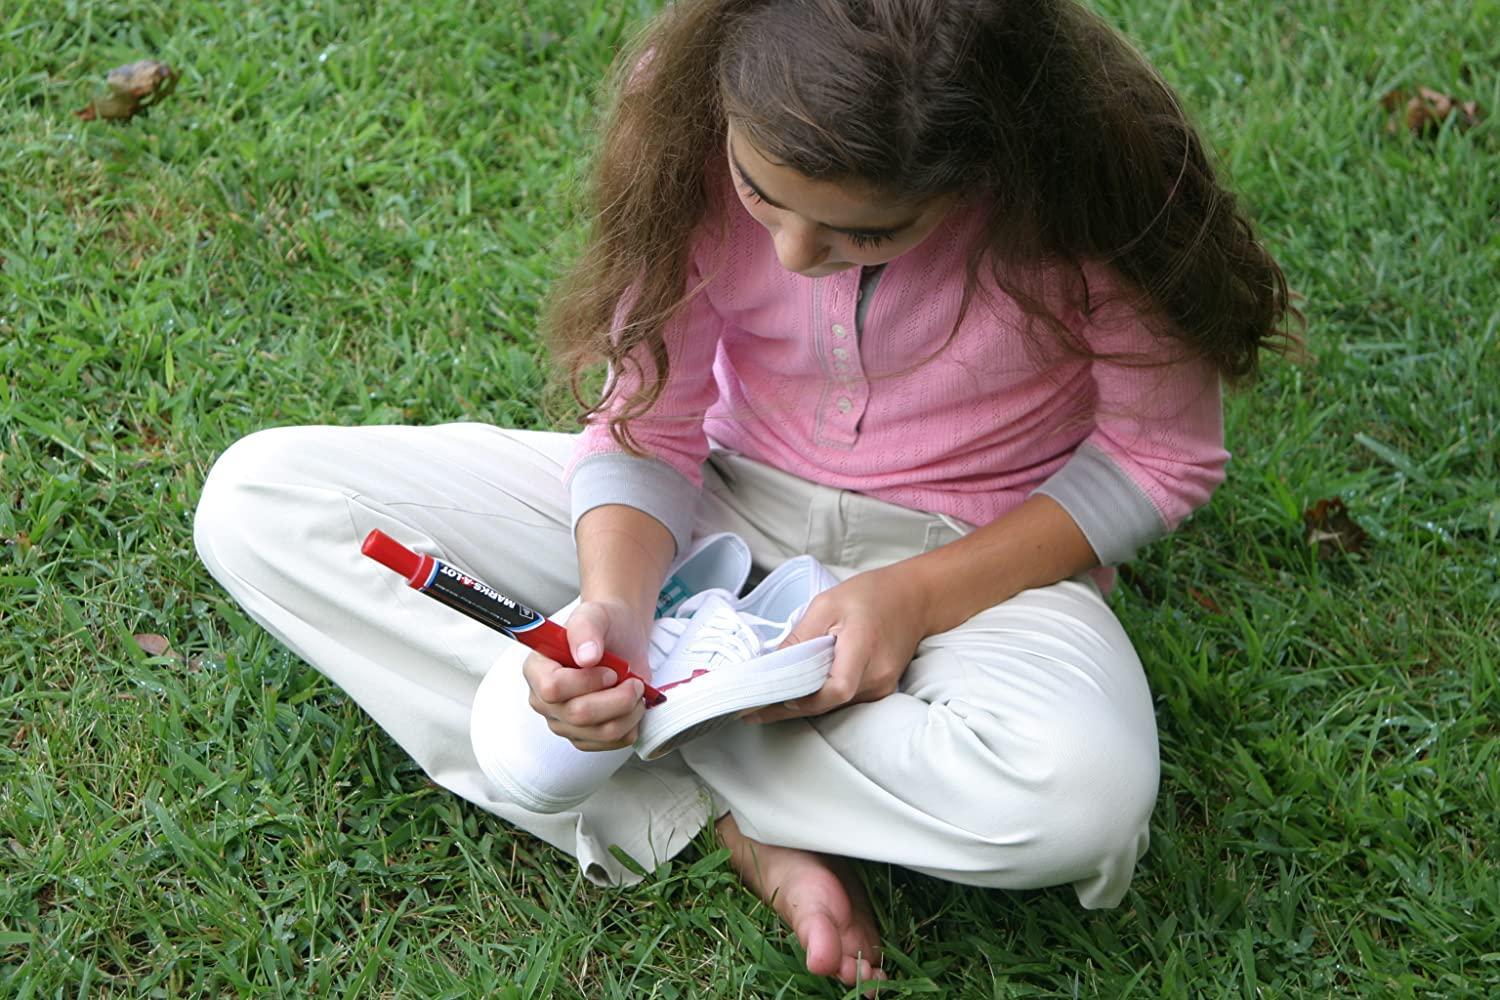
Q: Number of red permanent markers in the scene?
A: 1